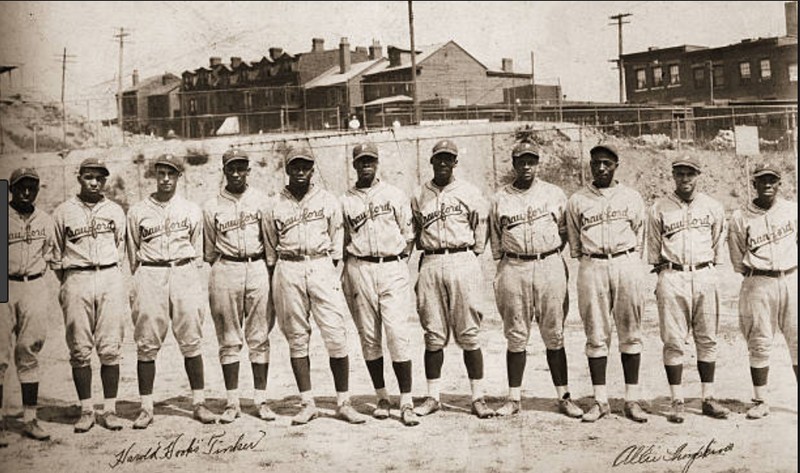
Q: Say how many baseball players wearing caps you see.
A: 11